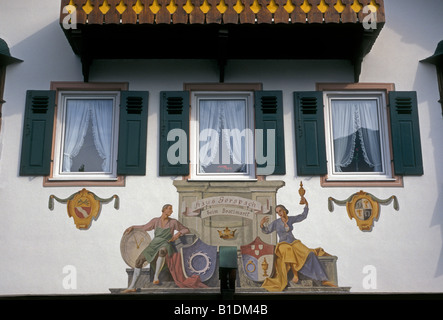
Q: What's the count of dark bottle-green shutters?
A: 6